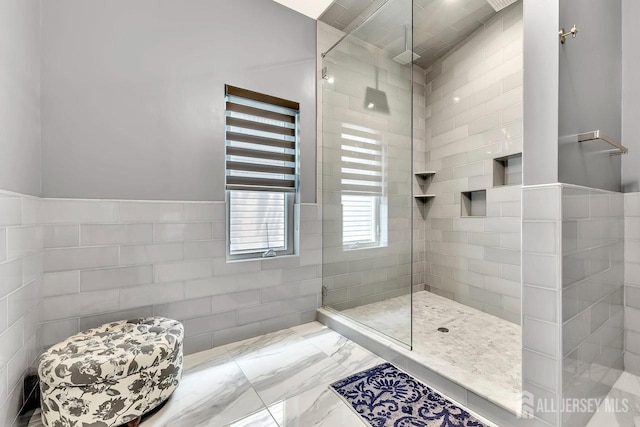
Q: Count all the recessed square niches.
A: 2